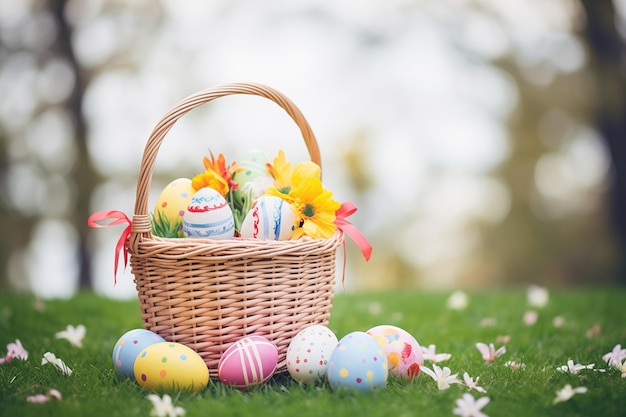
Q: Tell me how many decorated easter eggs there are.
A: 10